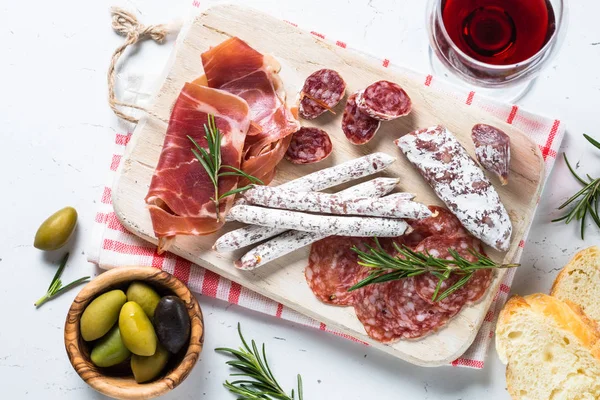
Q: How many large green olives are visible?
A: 6